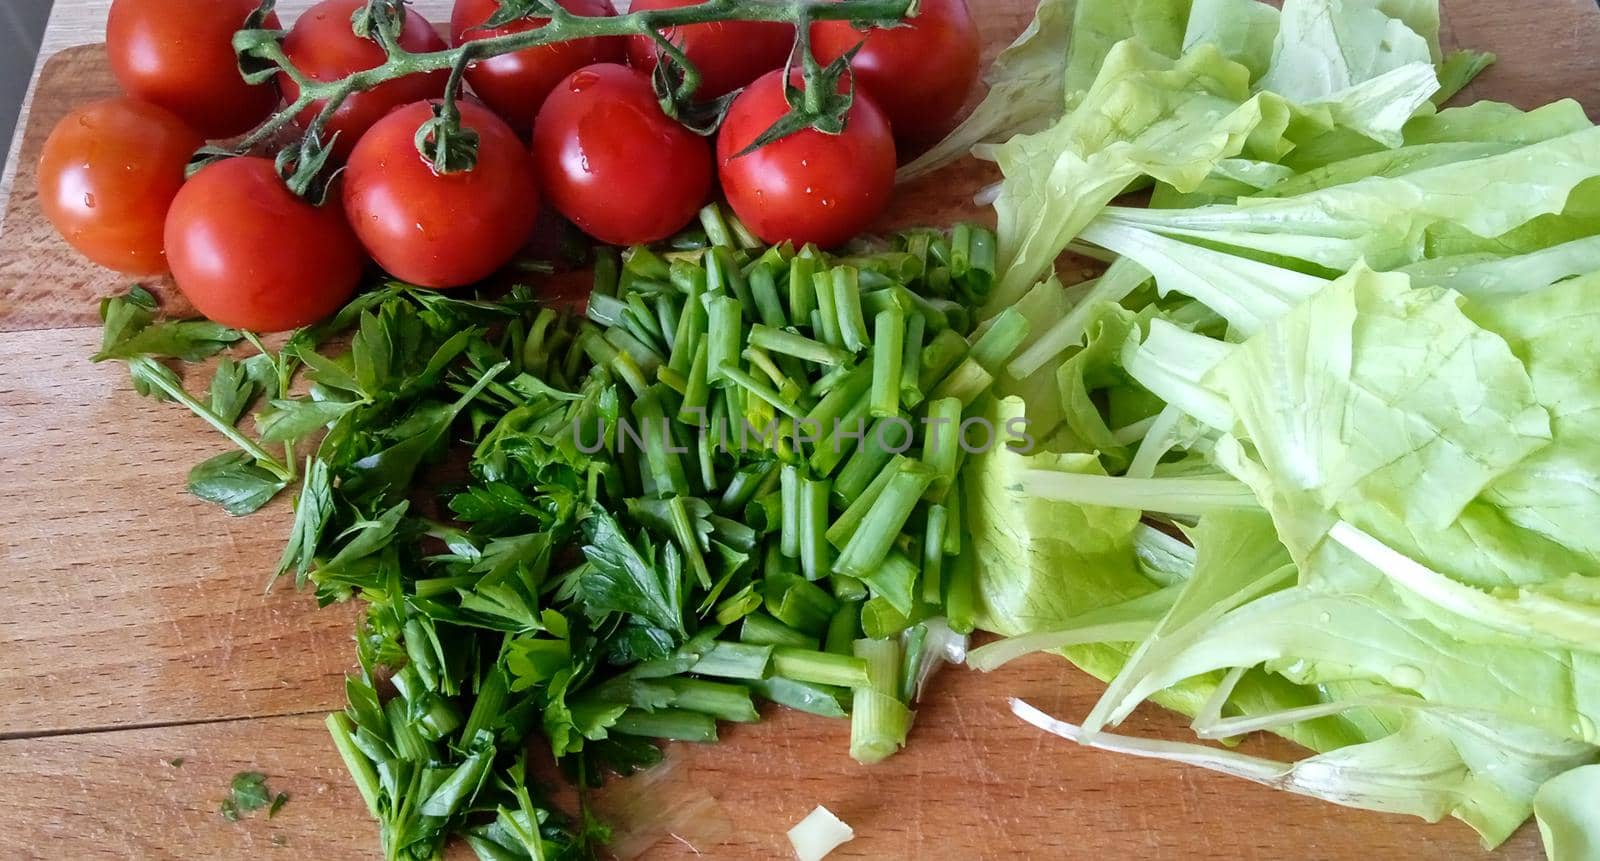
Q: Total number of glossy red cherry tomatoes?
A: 10